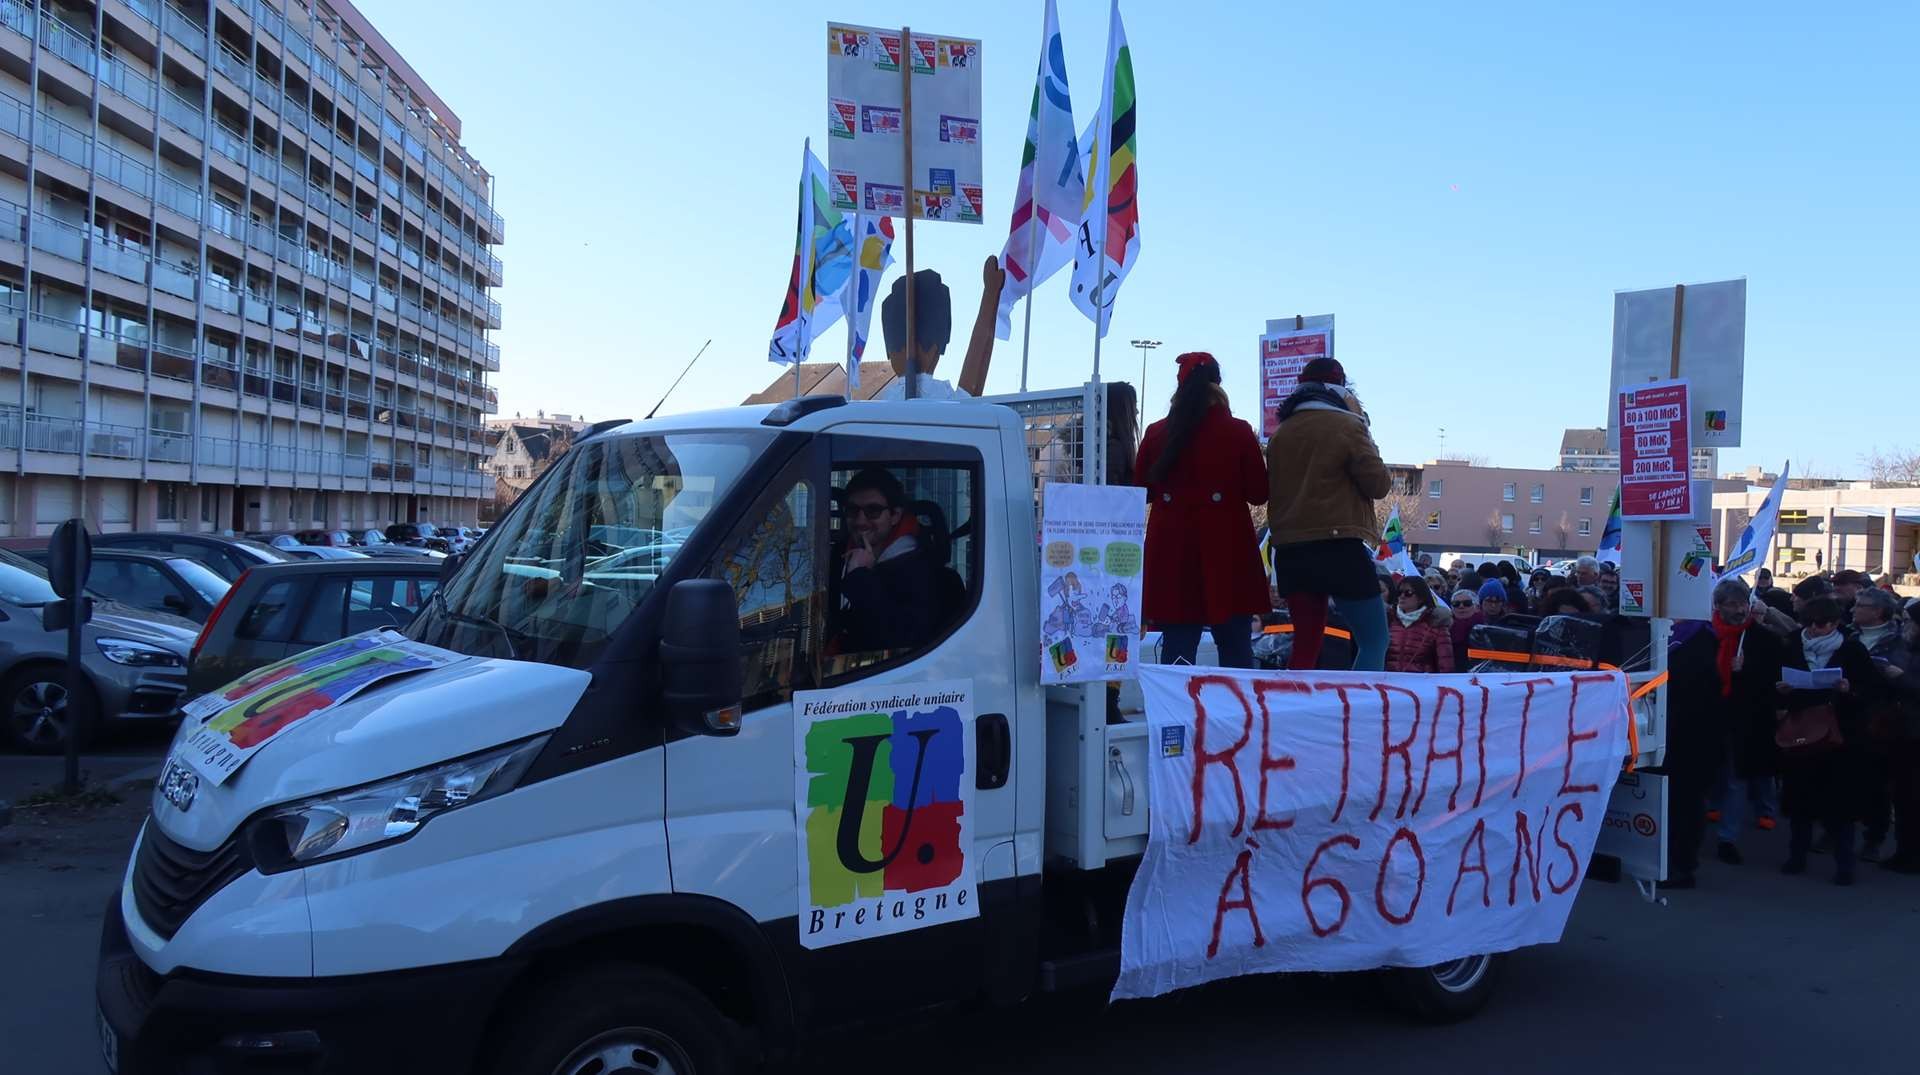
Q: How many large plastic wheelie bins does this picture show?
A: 0